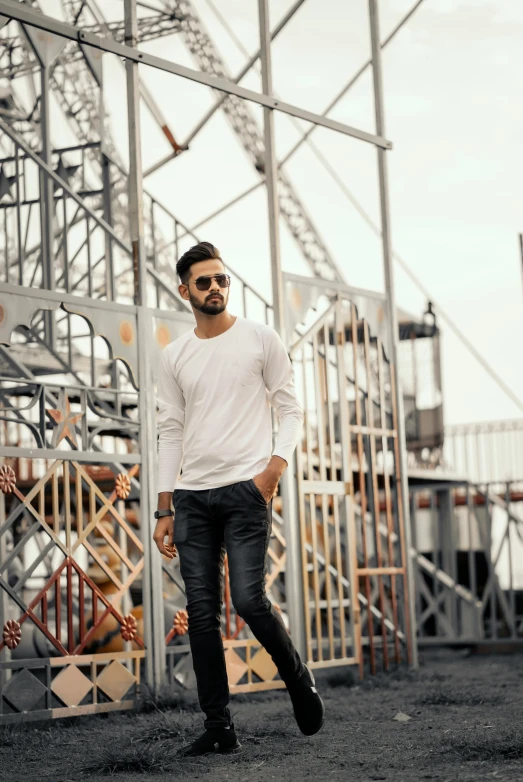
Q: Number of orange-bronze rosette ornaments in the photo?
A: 5